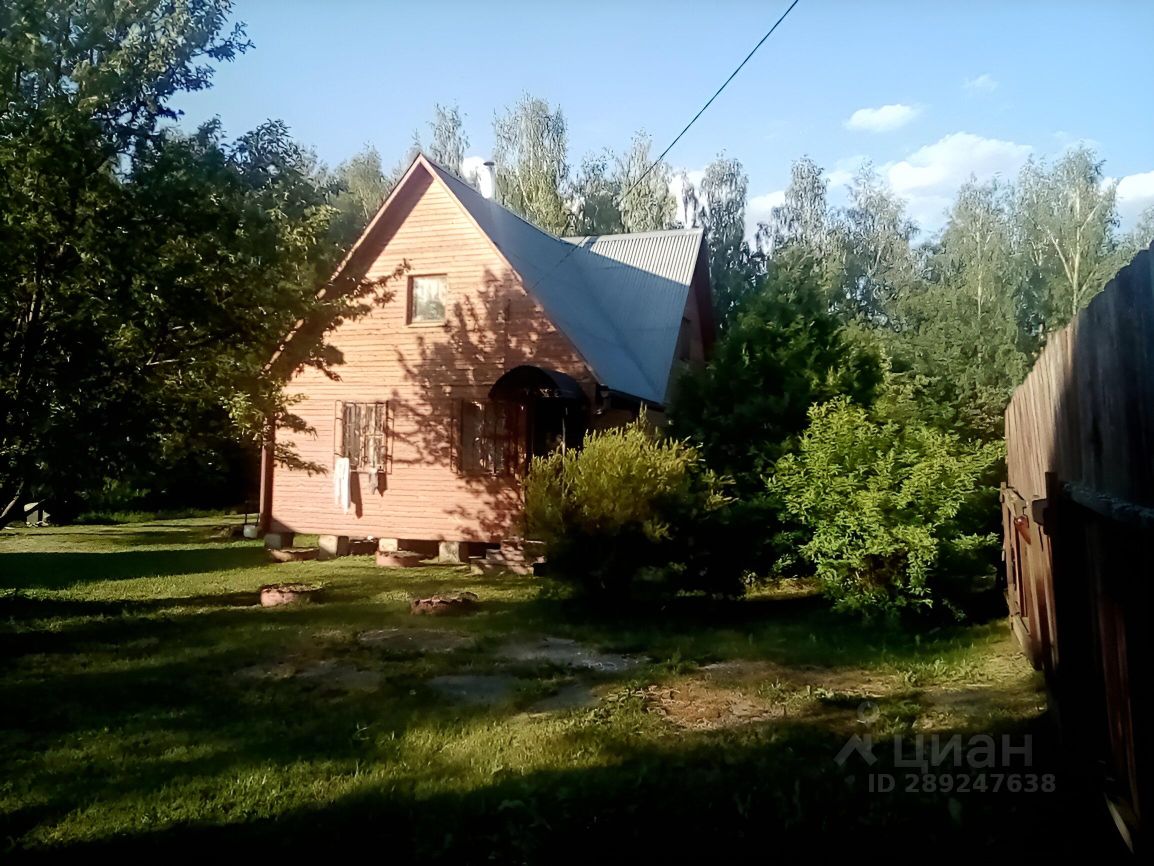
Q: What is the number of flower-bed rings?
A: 4